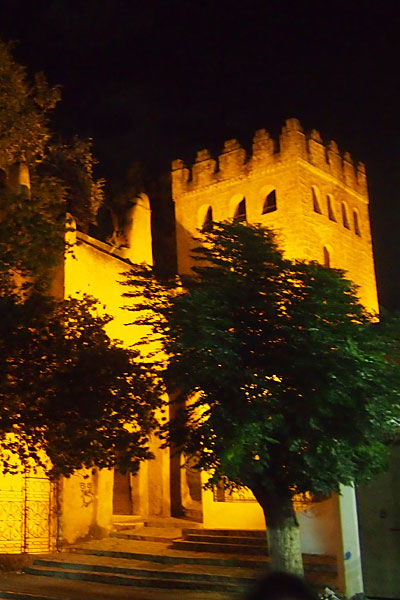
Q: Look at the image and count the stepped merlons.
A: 9